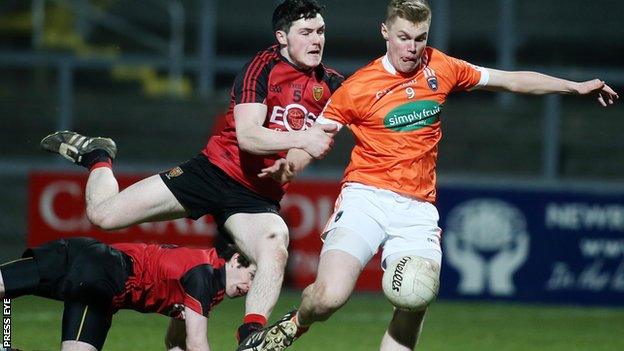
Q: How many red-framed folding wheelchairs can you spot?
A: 0